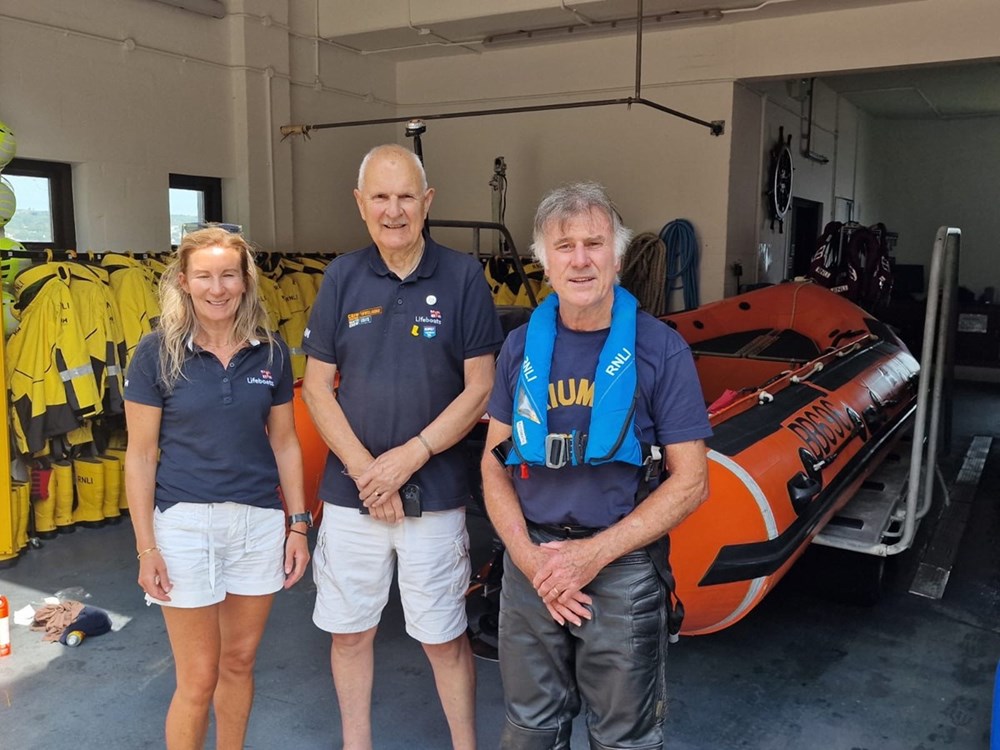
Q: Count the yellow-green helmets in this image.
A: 4